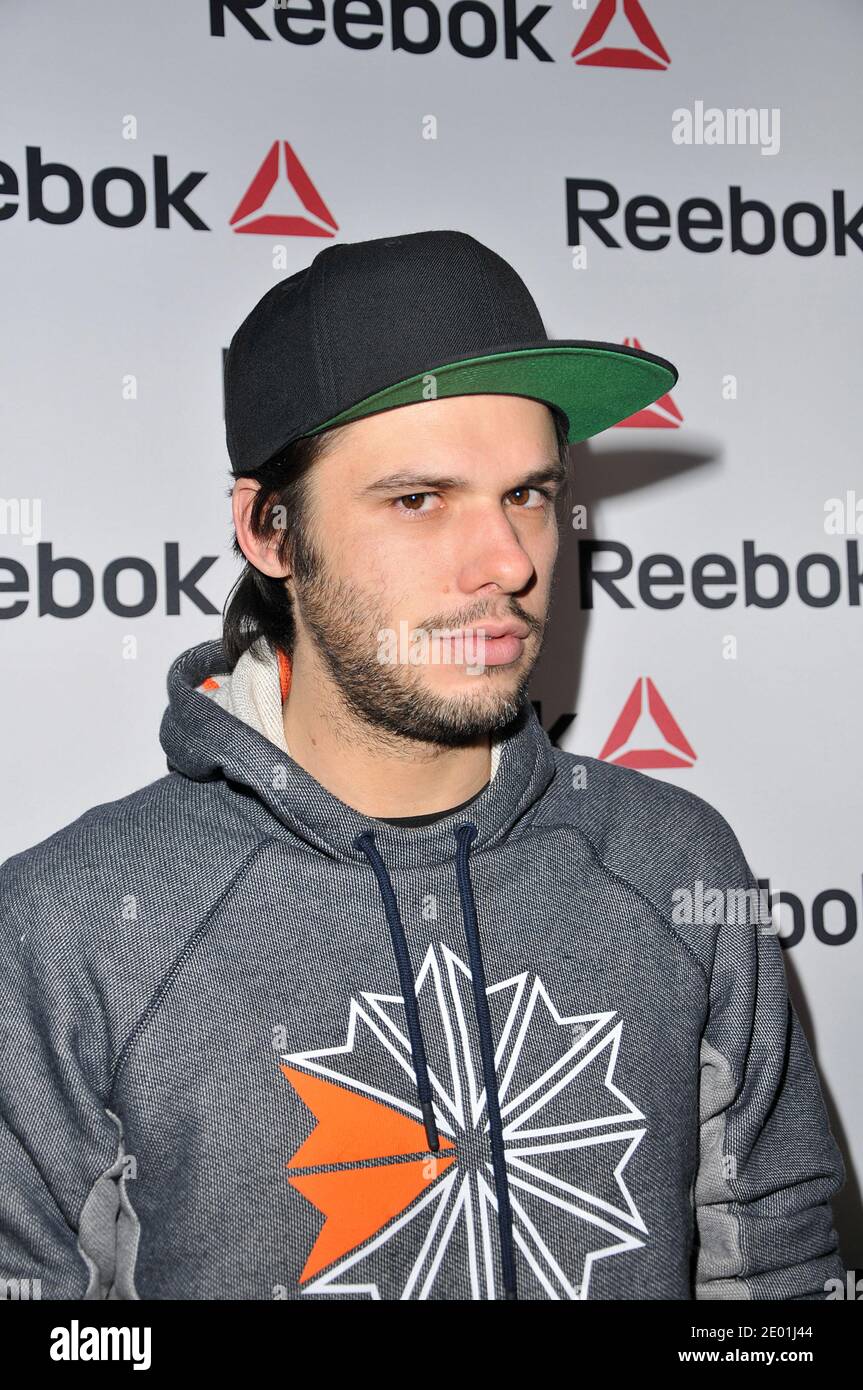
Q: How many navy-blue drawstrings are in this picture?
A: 2